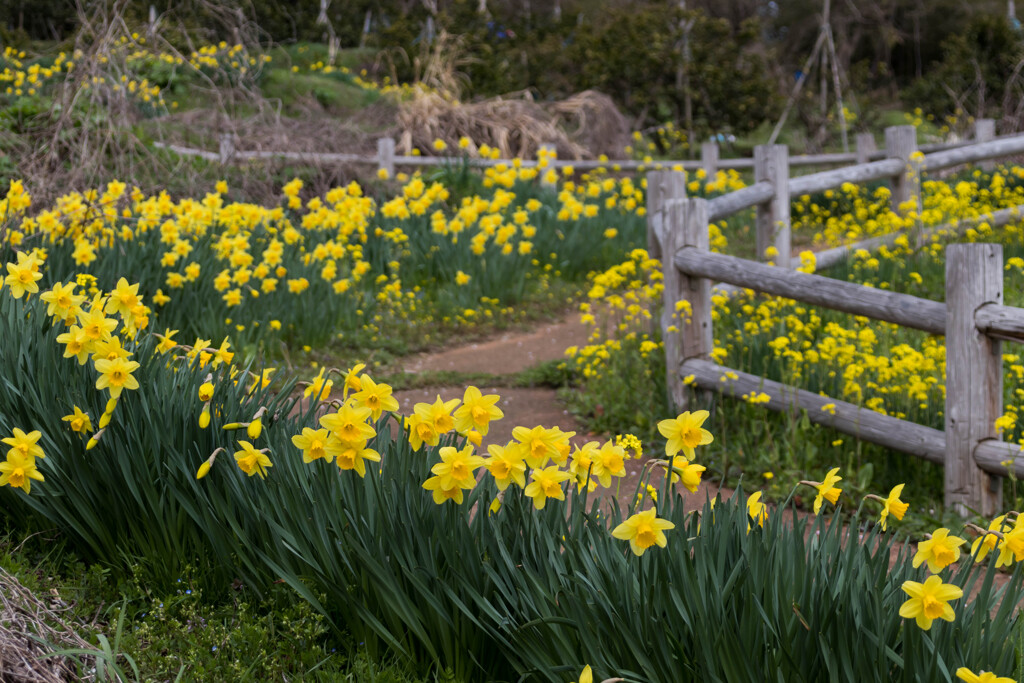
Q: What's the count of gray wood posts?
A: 11